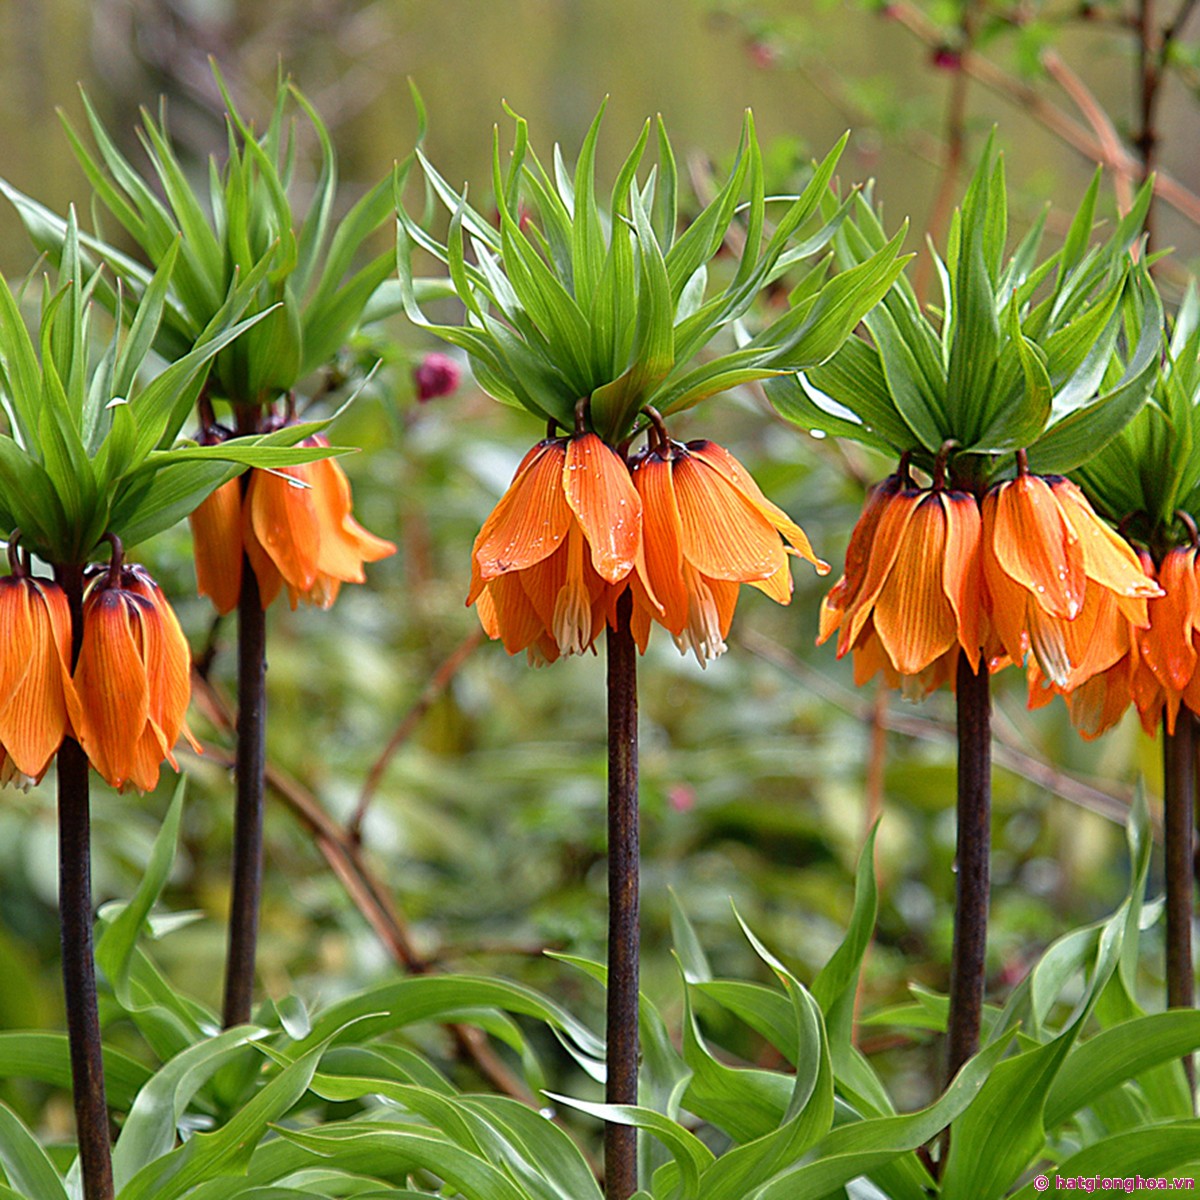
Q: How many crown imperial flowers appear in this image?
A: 5